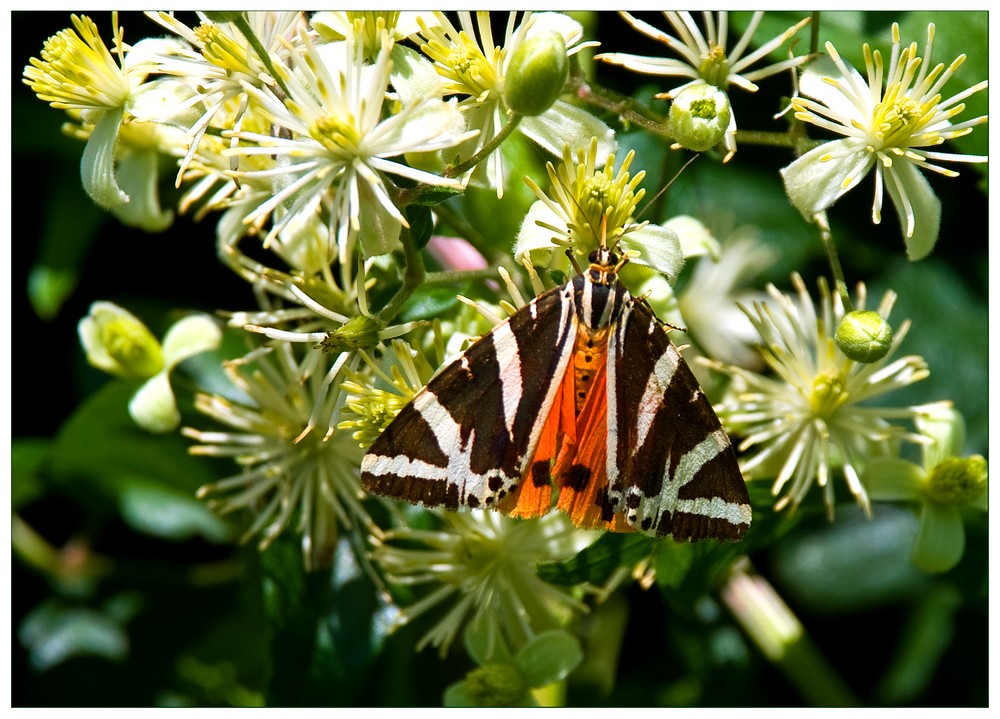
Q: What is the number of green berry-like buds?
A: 3